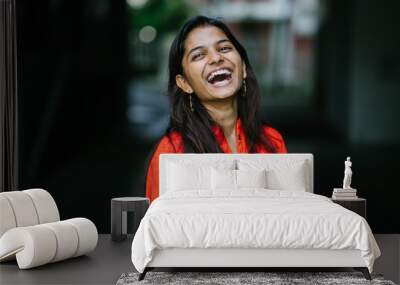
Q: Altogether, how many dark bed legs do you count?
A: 2